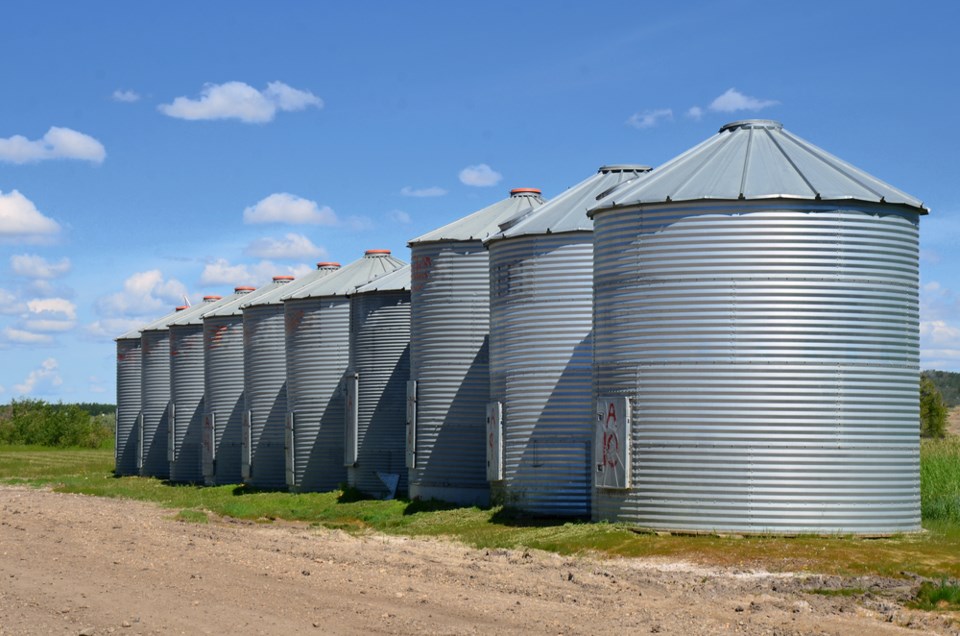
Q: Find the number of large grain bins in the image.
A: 10